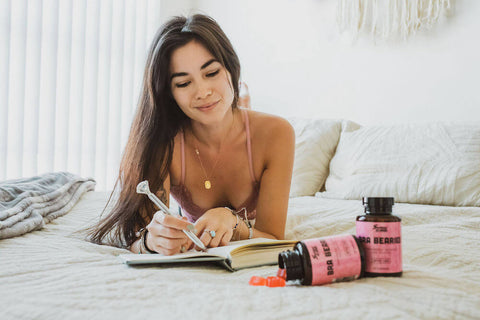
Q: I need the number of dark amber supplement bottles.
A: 2